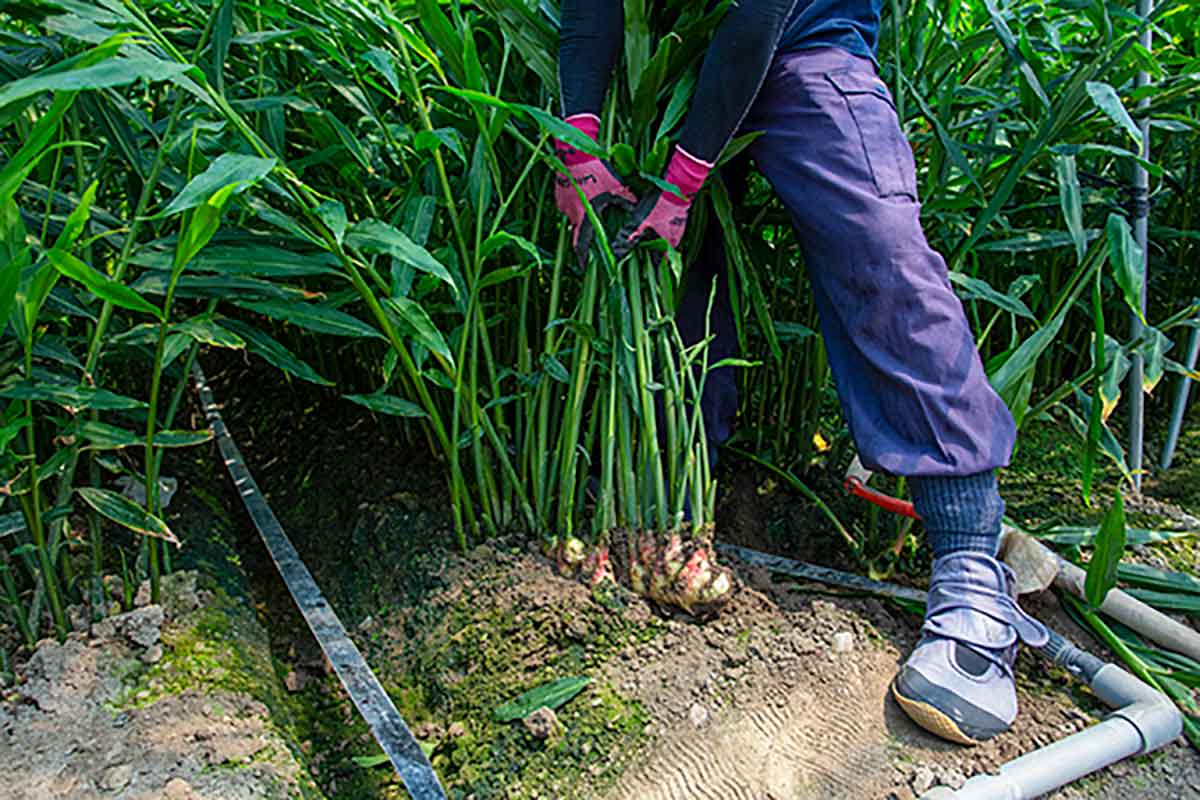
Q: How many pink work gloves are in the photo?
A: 2